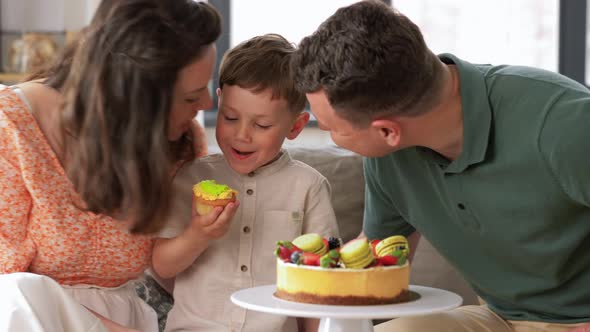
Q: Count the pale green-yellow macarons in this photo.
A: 3